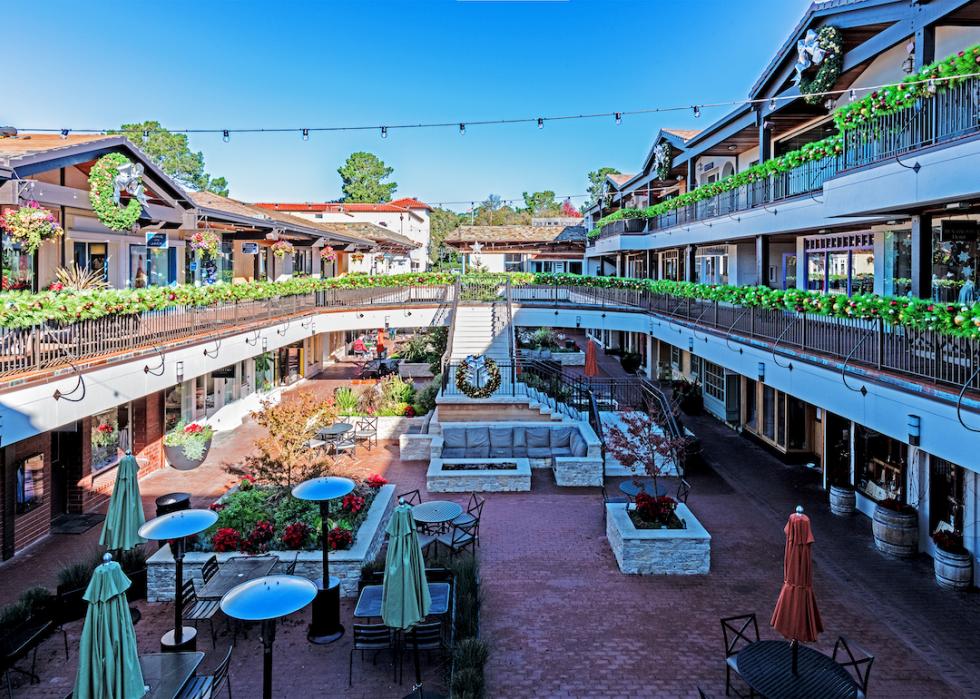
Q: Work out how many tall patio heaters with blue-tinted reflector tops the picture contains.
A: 3